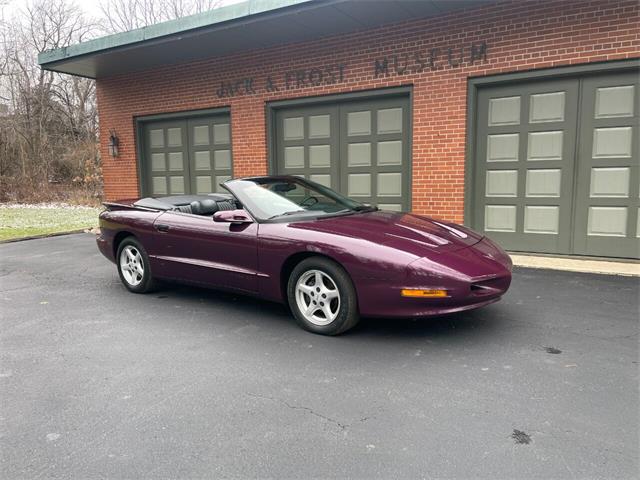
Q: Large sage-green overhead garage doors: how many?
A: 3